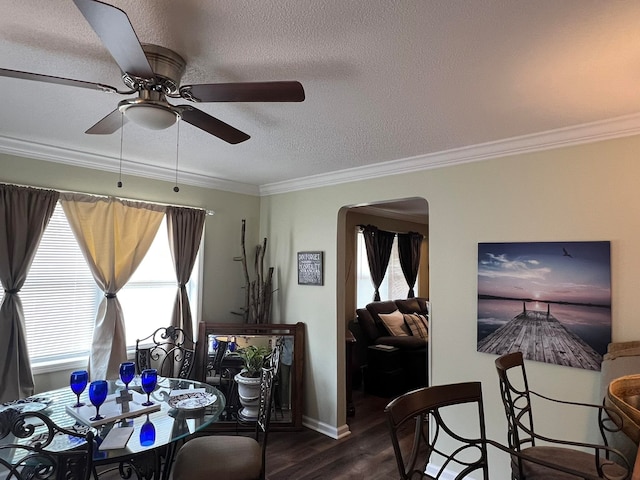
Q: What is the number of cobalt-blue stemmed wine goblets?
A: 4